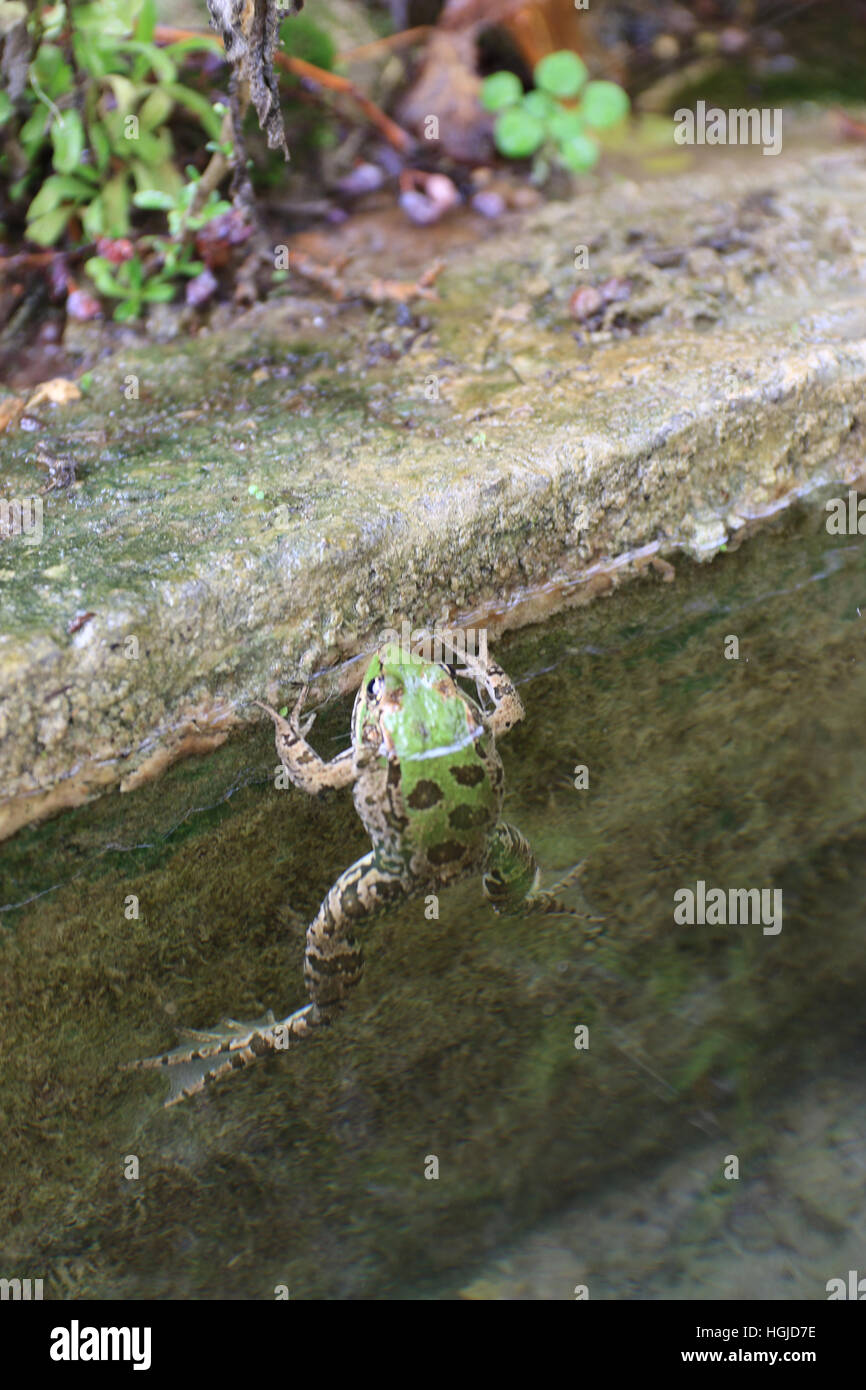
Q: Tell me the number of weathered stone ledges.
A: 1